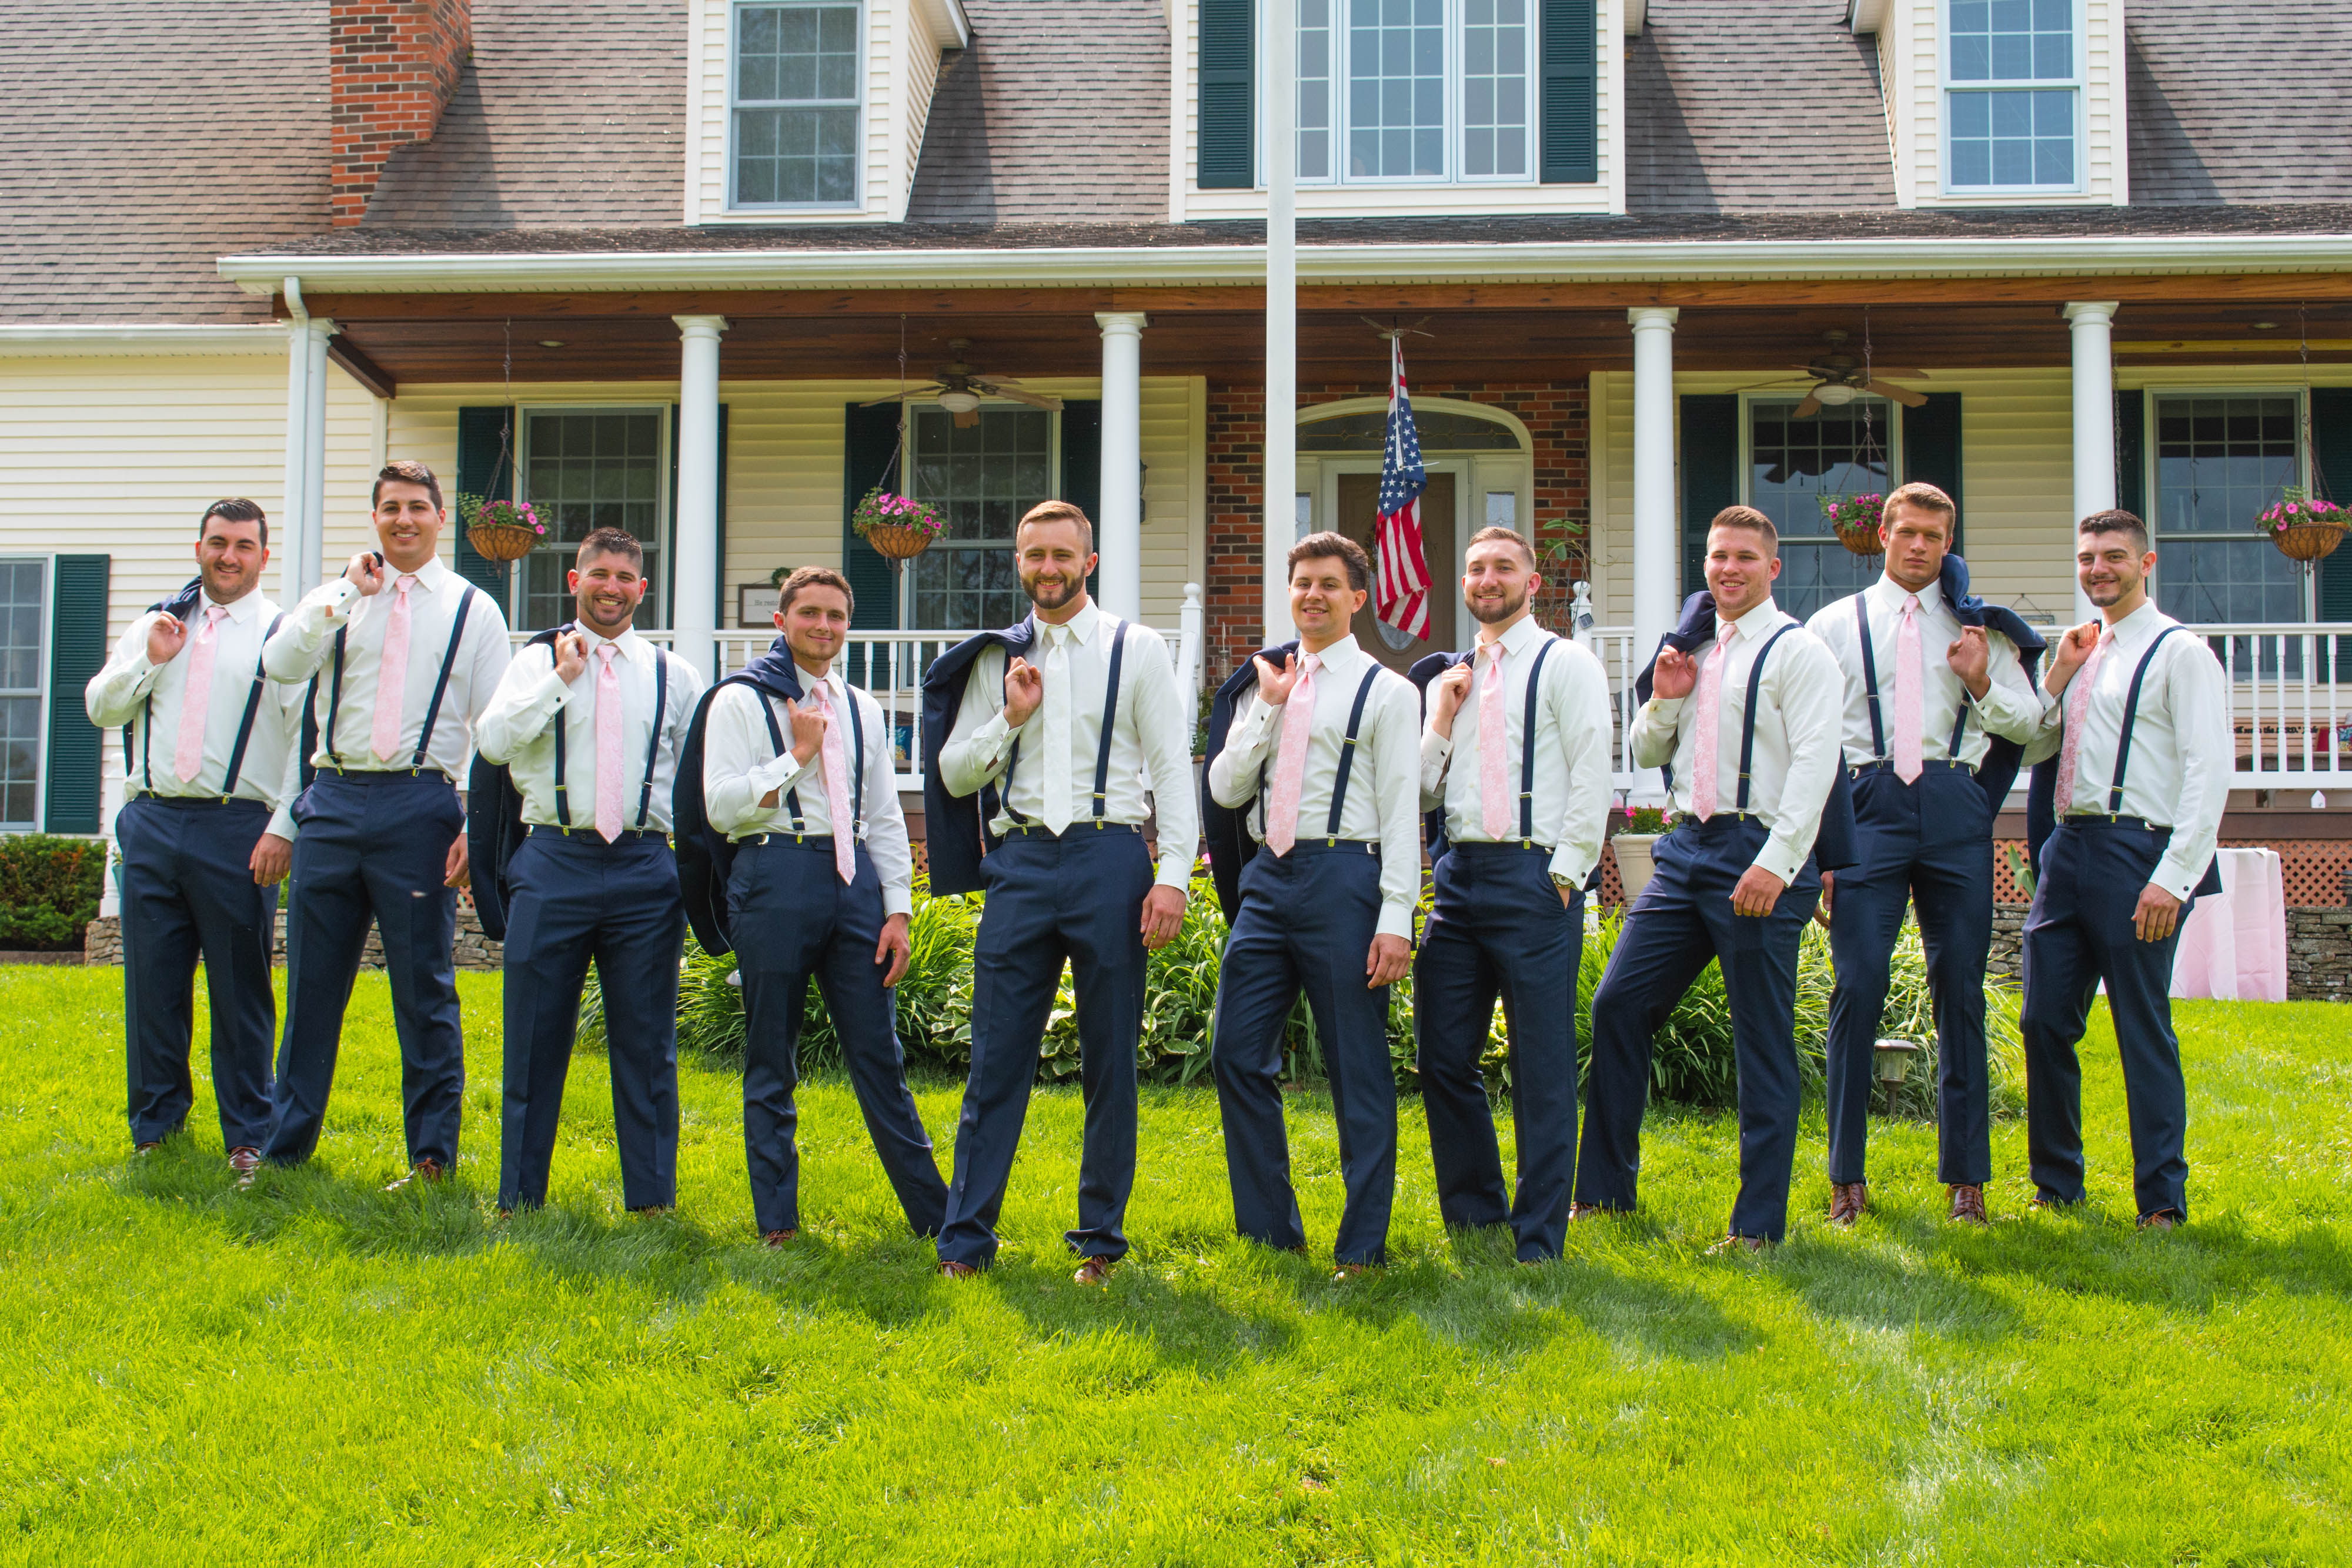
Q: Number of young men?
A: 10